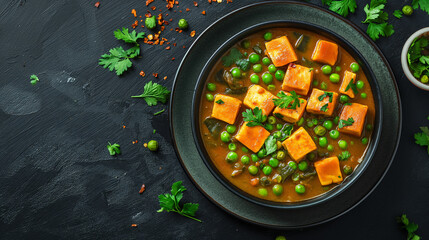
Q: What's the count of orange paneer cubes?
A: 12